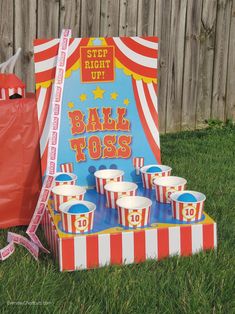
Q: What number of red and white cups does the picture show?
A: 9